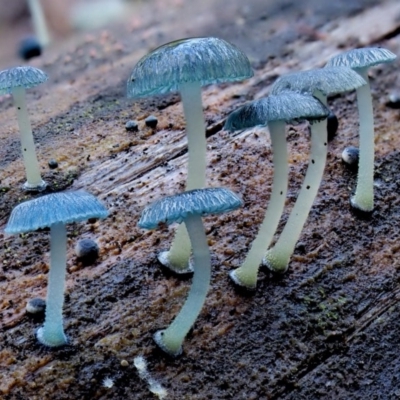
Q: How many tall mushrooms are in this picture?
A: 7